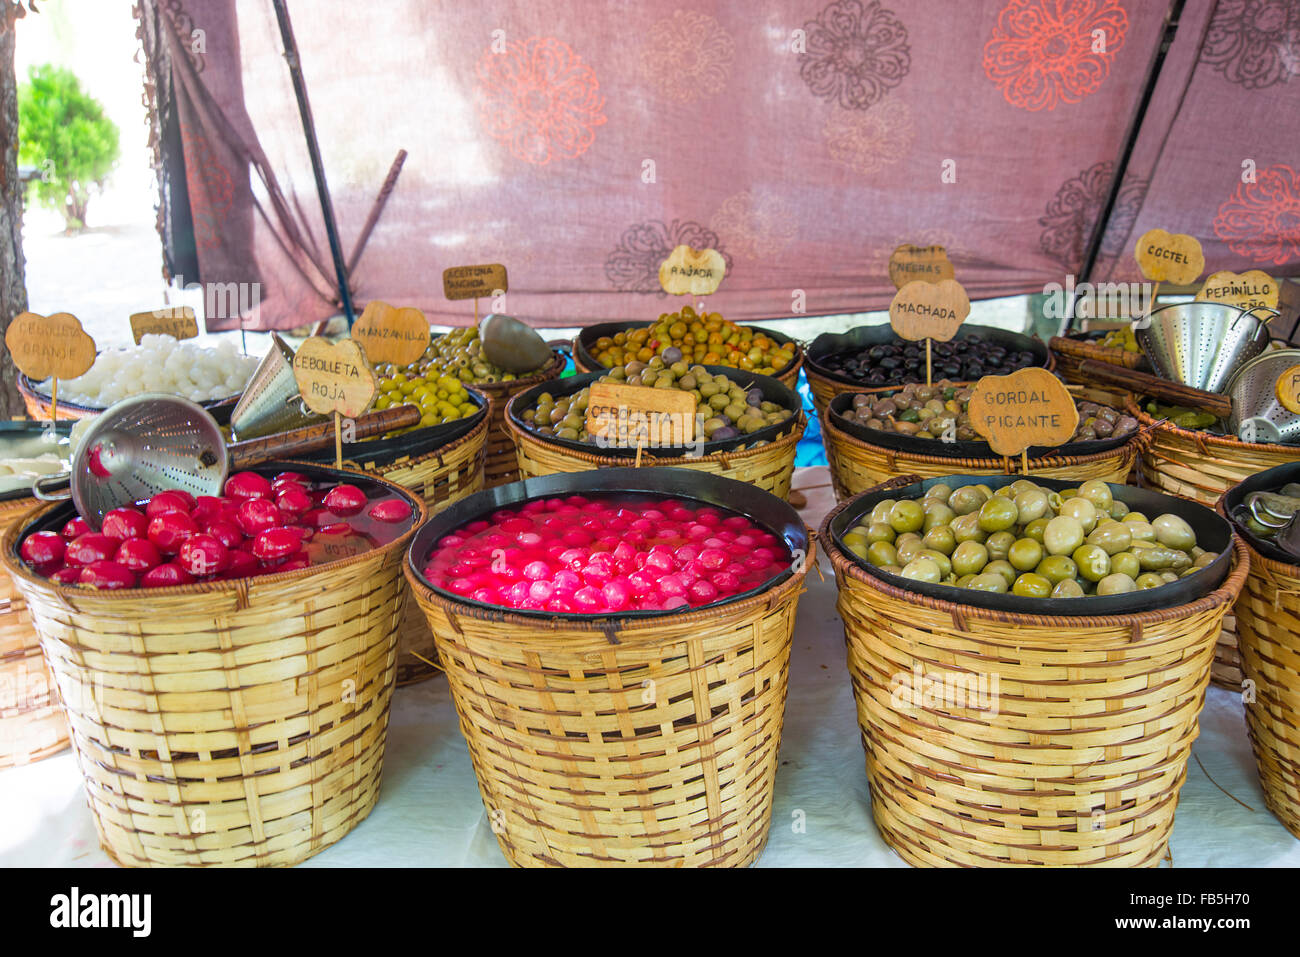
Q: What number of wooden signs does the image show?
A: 13